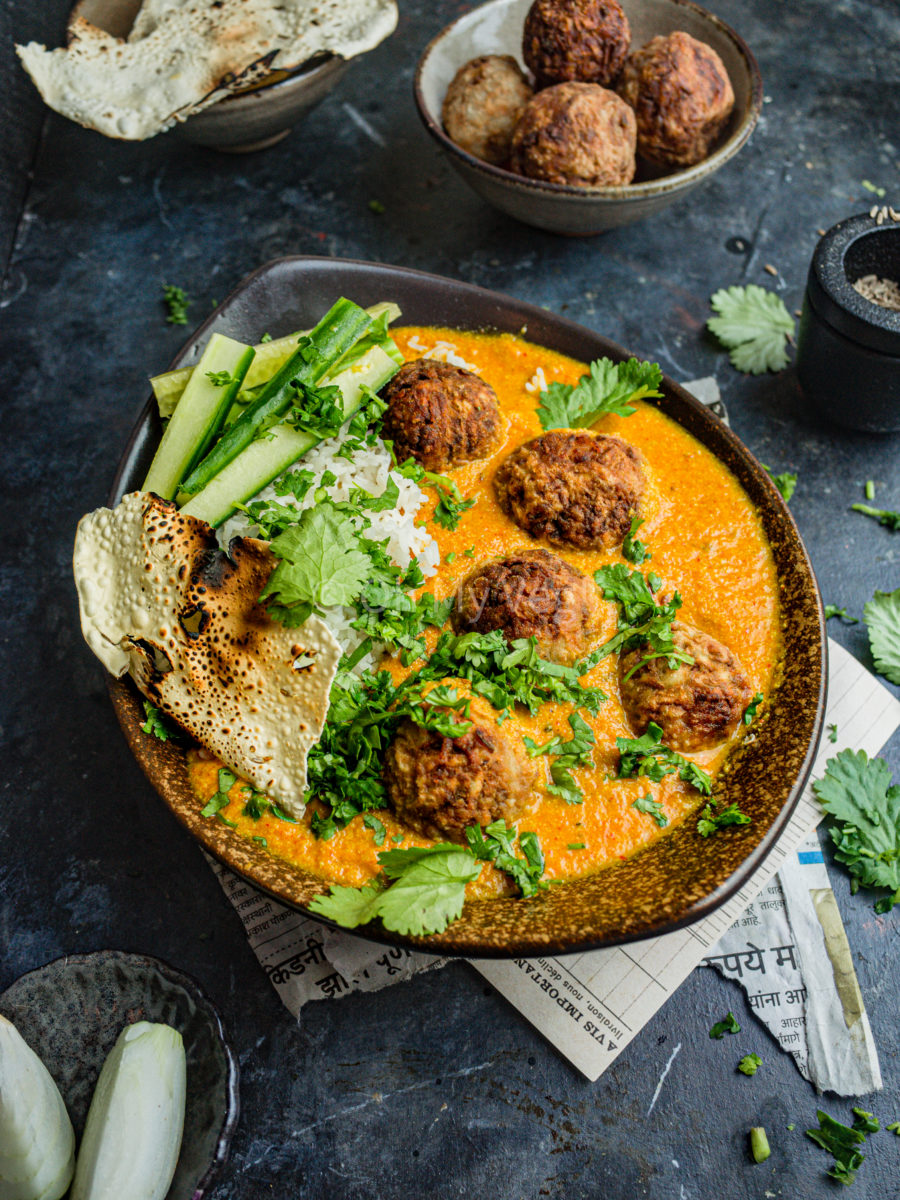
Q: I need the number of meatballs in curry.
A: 5